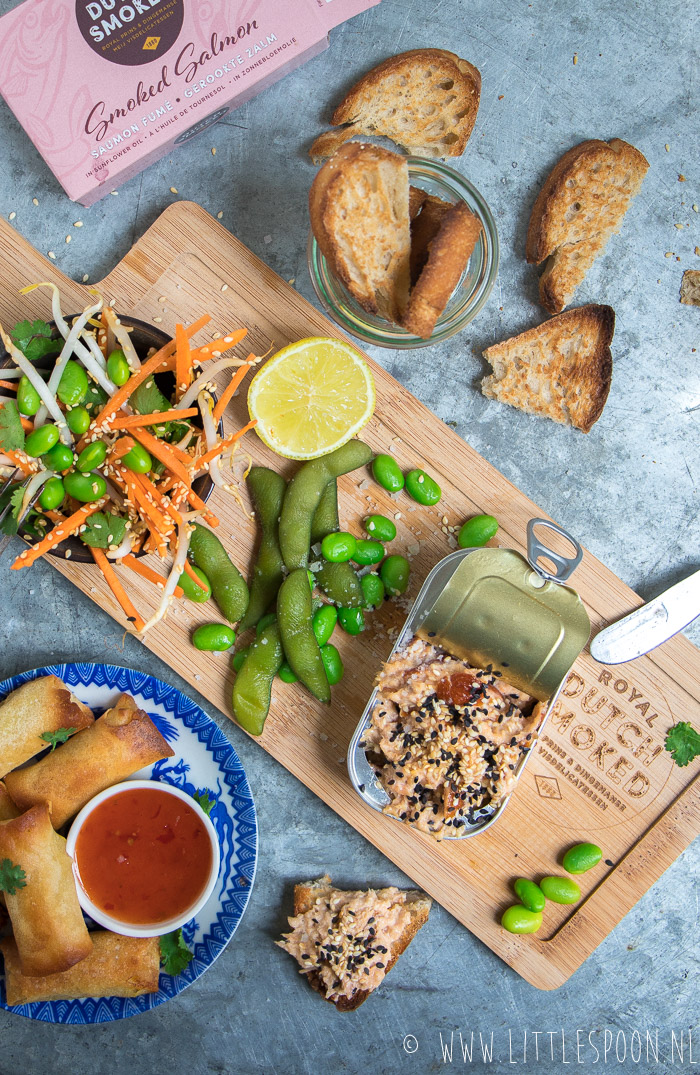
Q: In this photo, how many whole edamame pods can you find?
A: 6